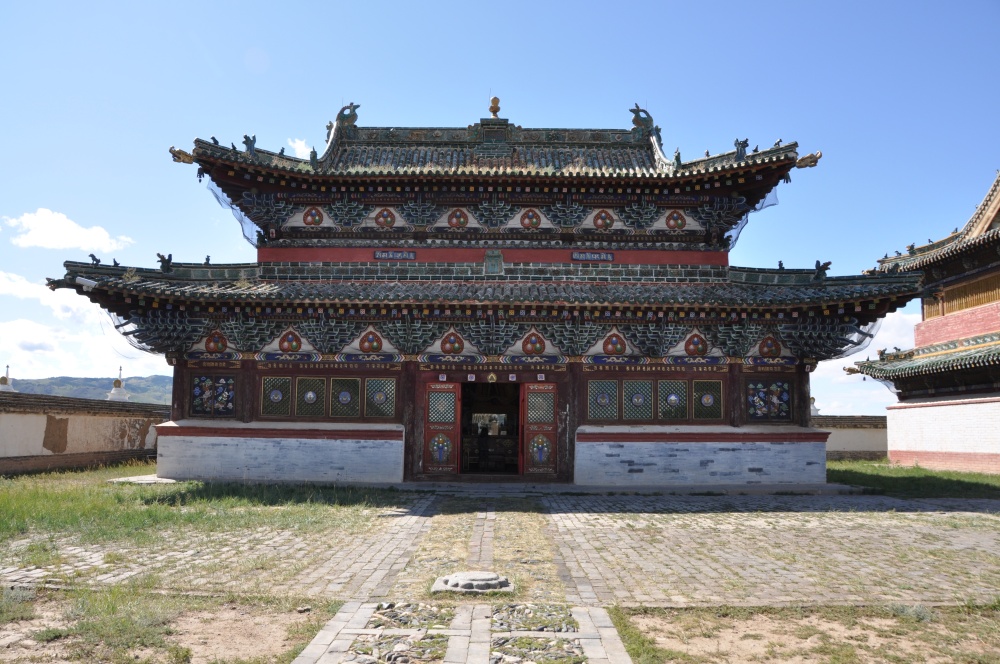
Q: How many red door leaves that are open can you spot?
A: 2